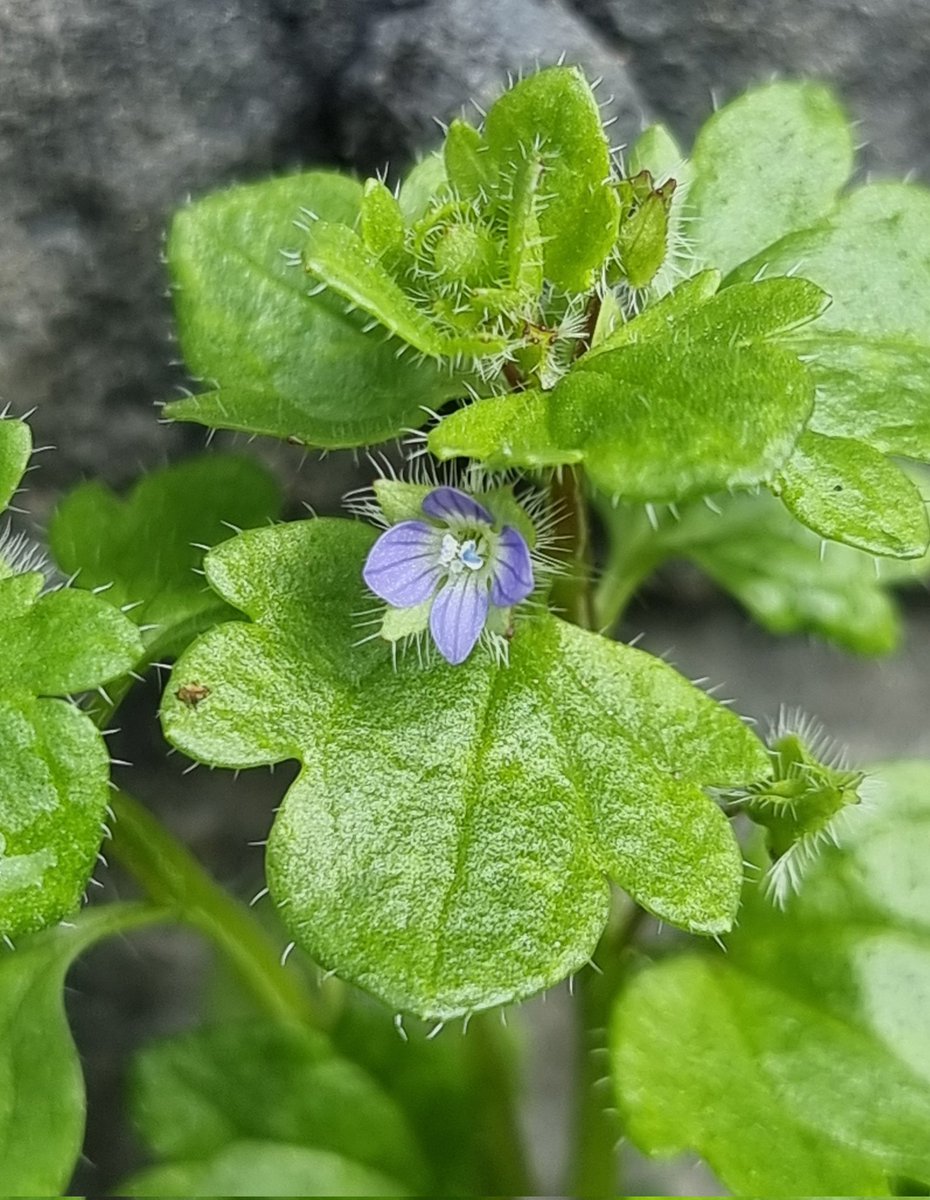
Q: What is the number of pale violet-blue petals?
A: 4